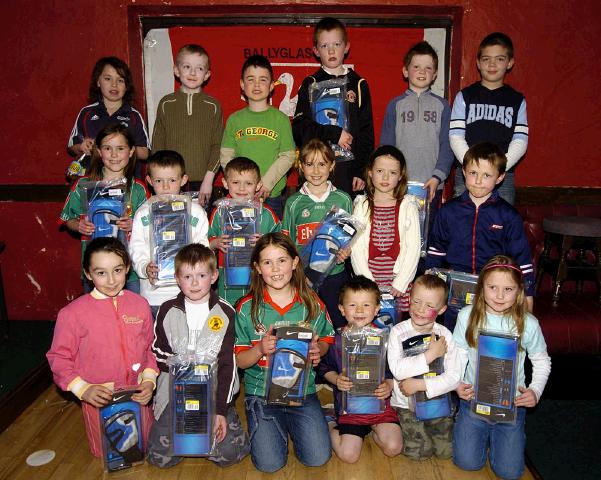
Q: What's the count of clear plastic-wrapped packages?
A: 14